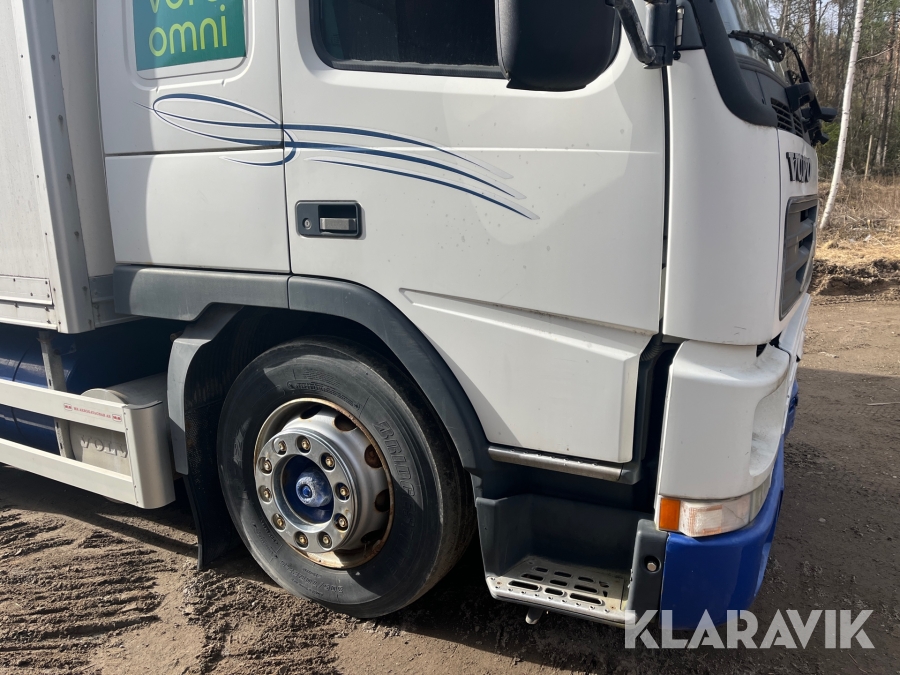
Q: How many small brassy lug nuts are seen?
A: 10